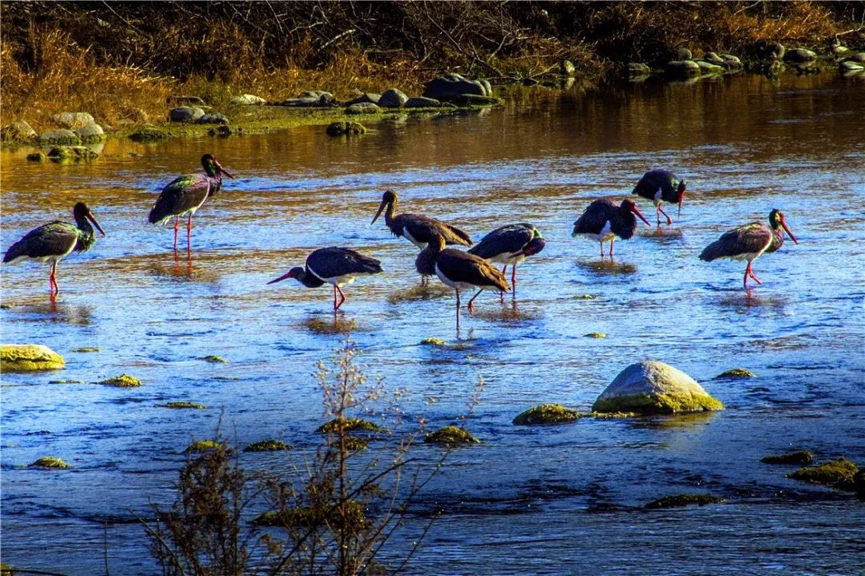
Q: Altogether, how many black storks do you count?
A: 9